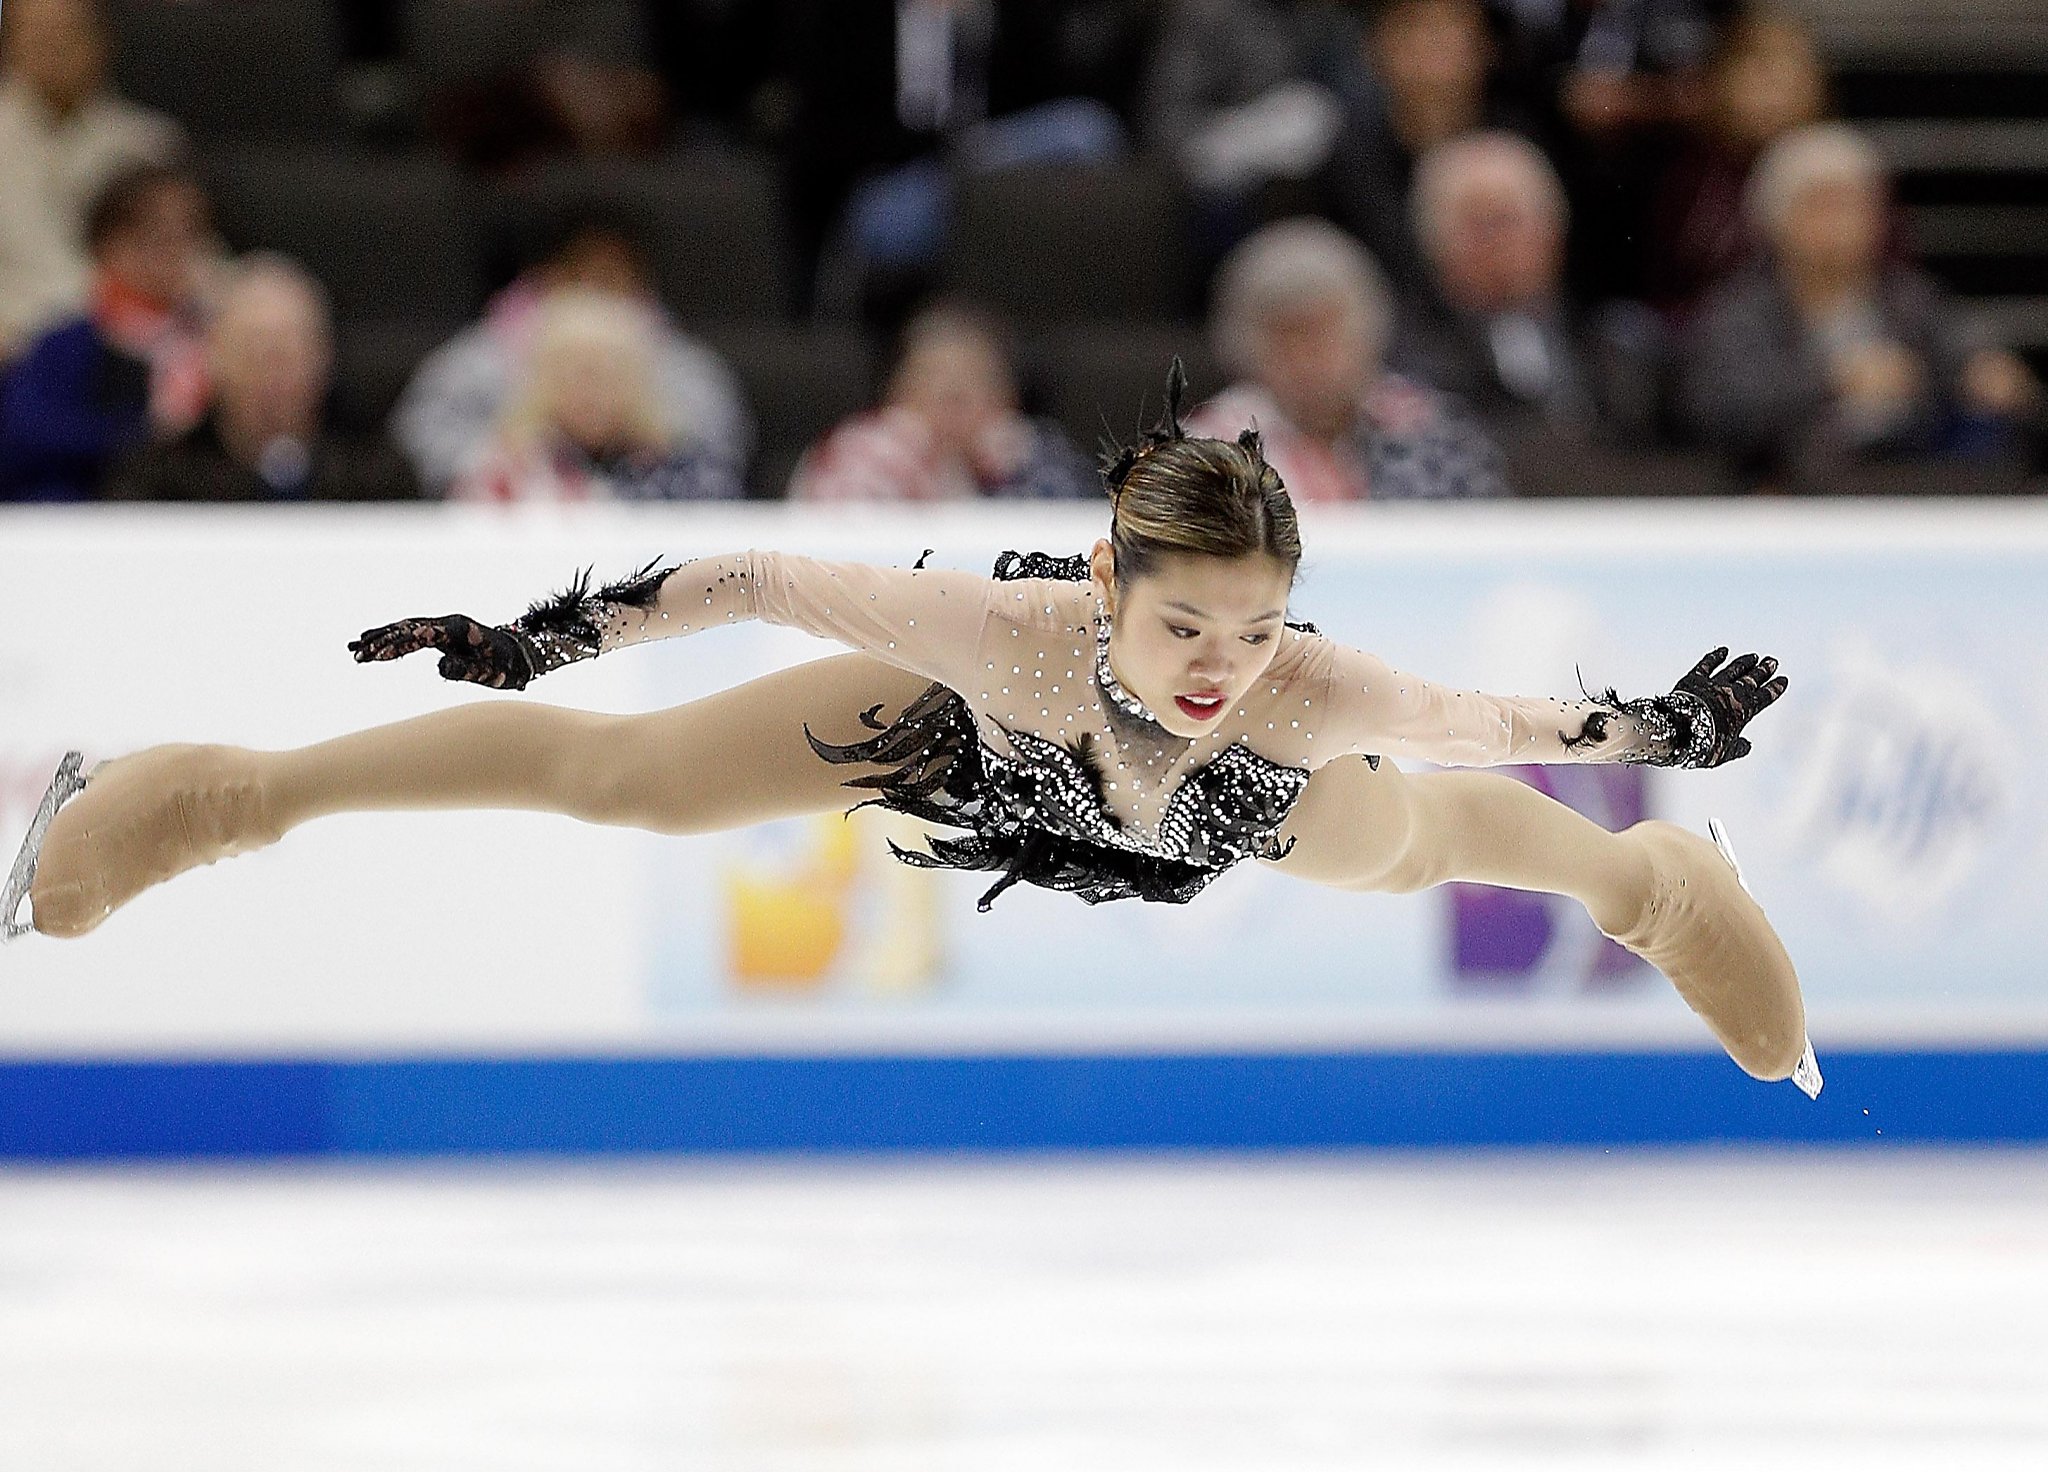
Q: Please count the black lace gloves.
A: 2